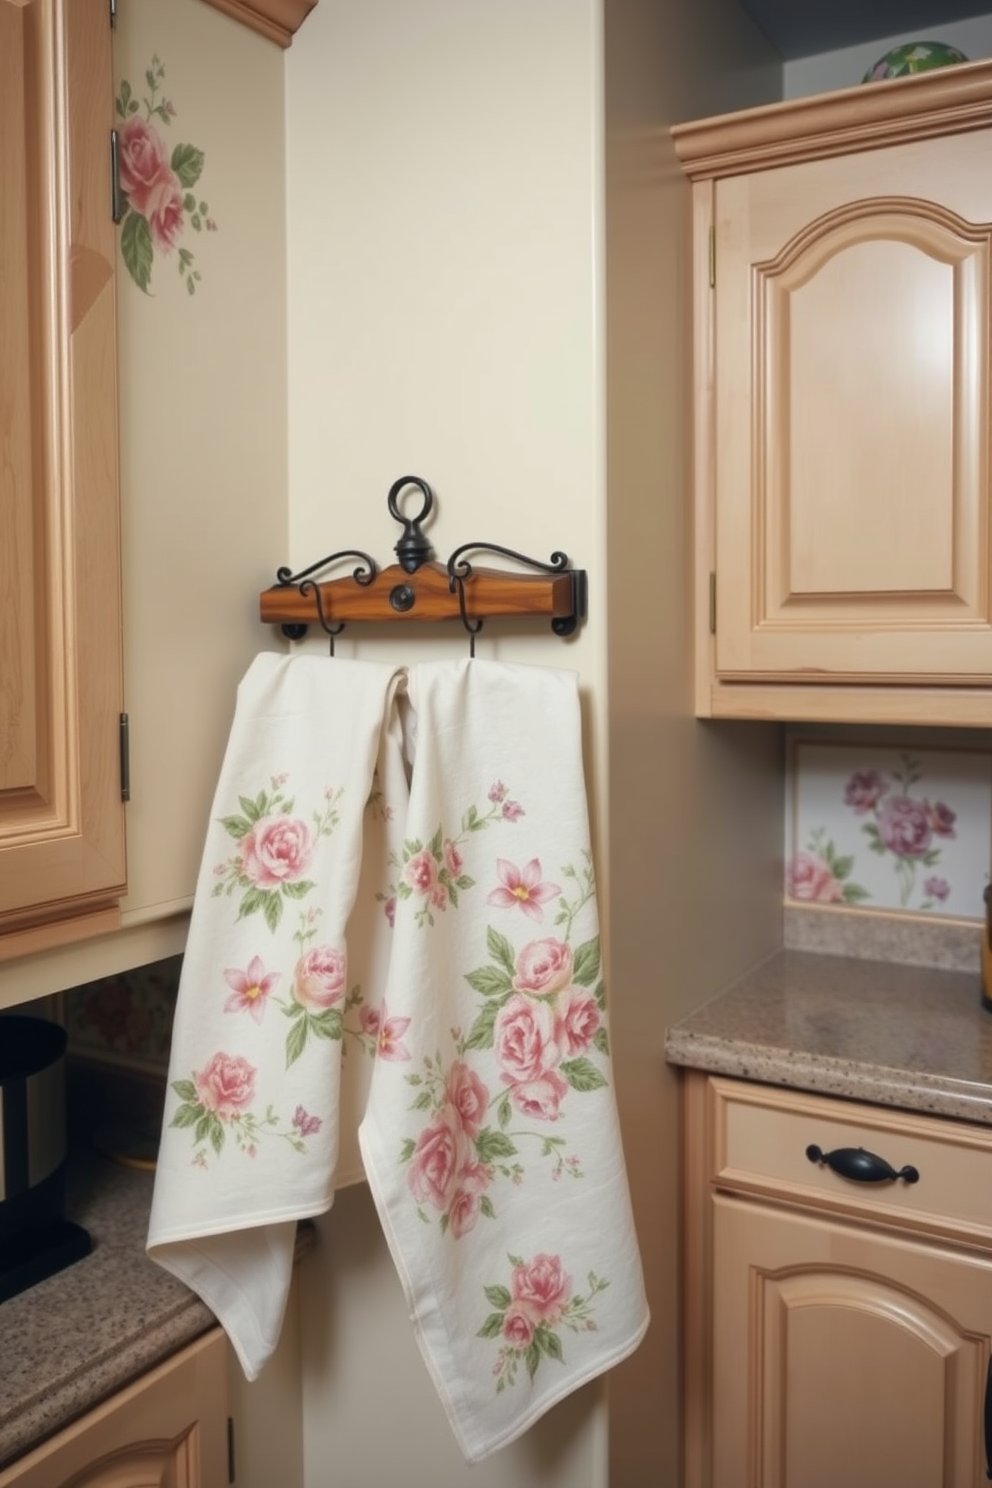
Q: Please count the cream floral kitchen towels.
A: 2